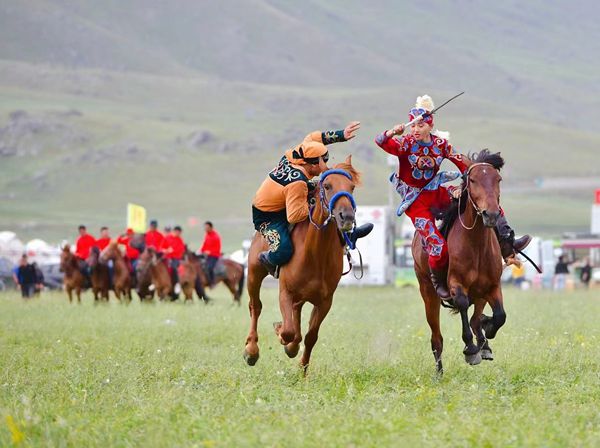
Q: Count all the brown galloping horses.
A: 2